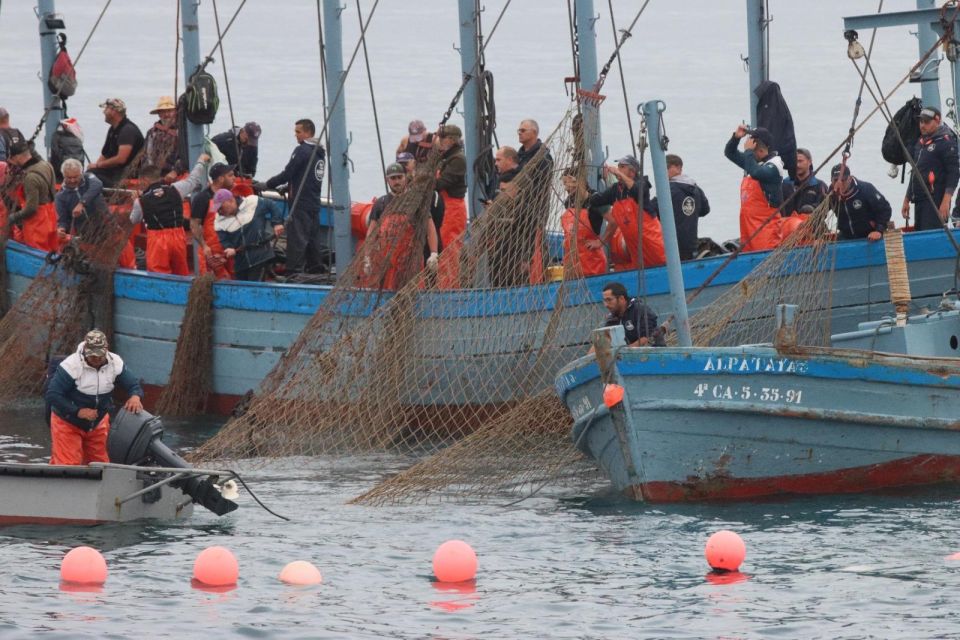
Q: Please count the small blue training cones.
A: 0